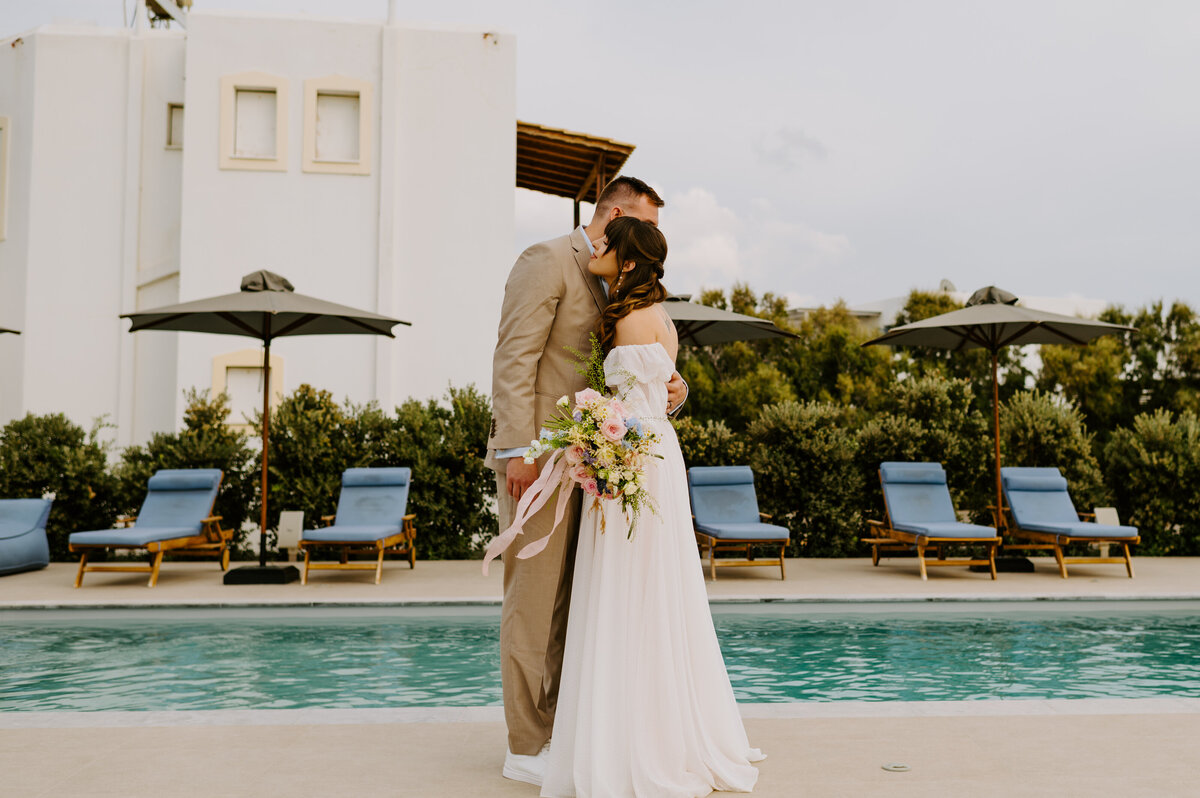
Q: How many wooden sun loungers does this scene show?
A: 5